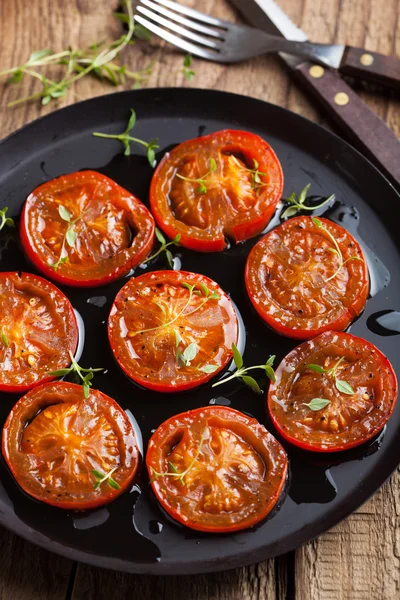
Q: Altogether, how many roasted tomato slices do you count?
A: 8